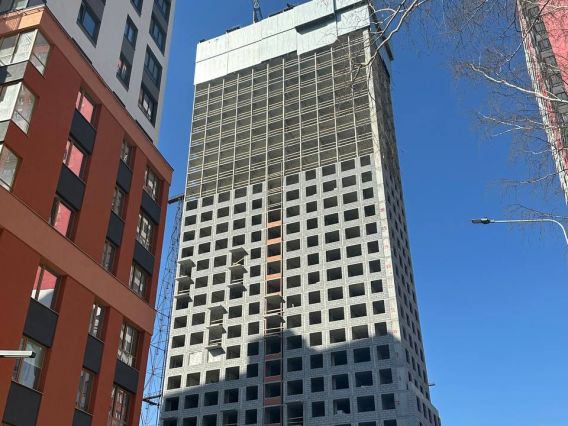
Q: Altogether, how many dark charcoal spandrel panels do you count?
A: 11